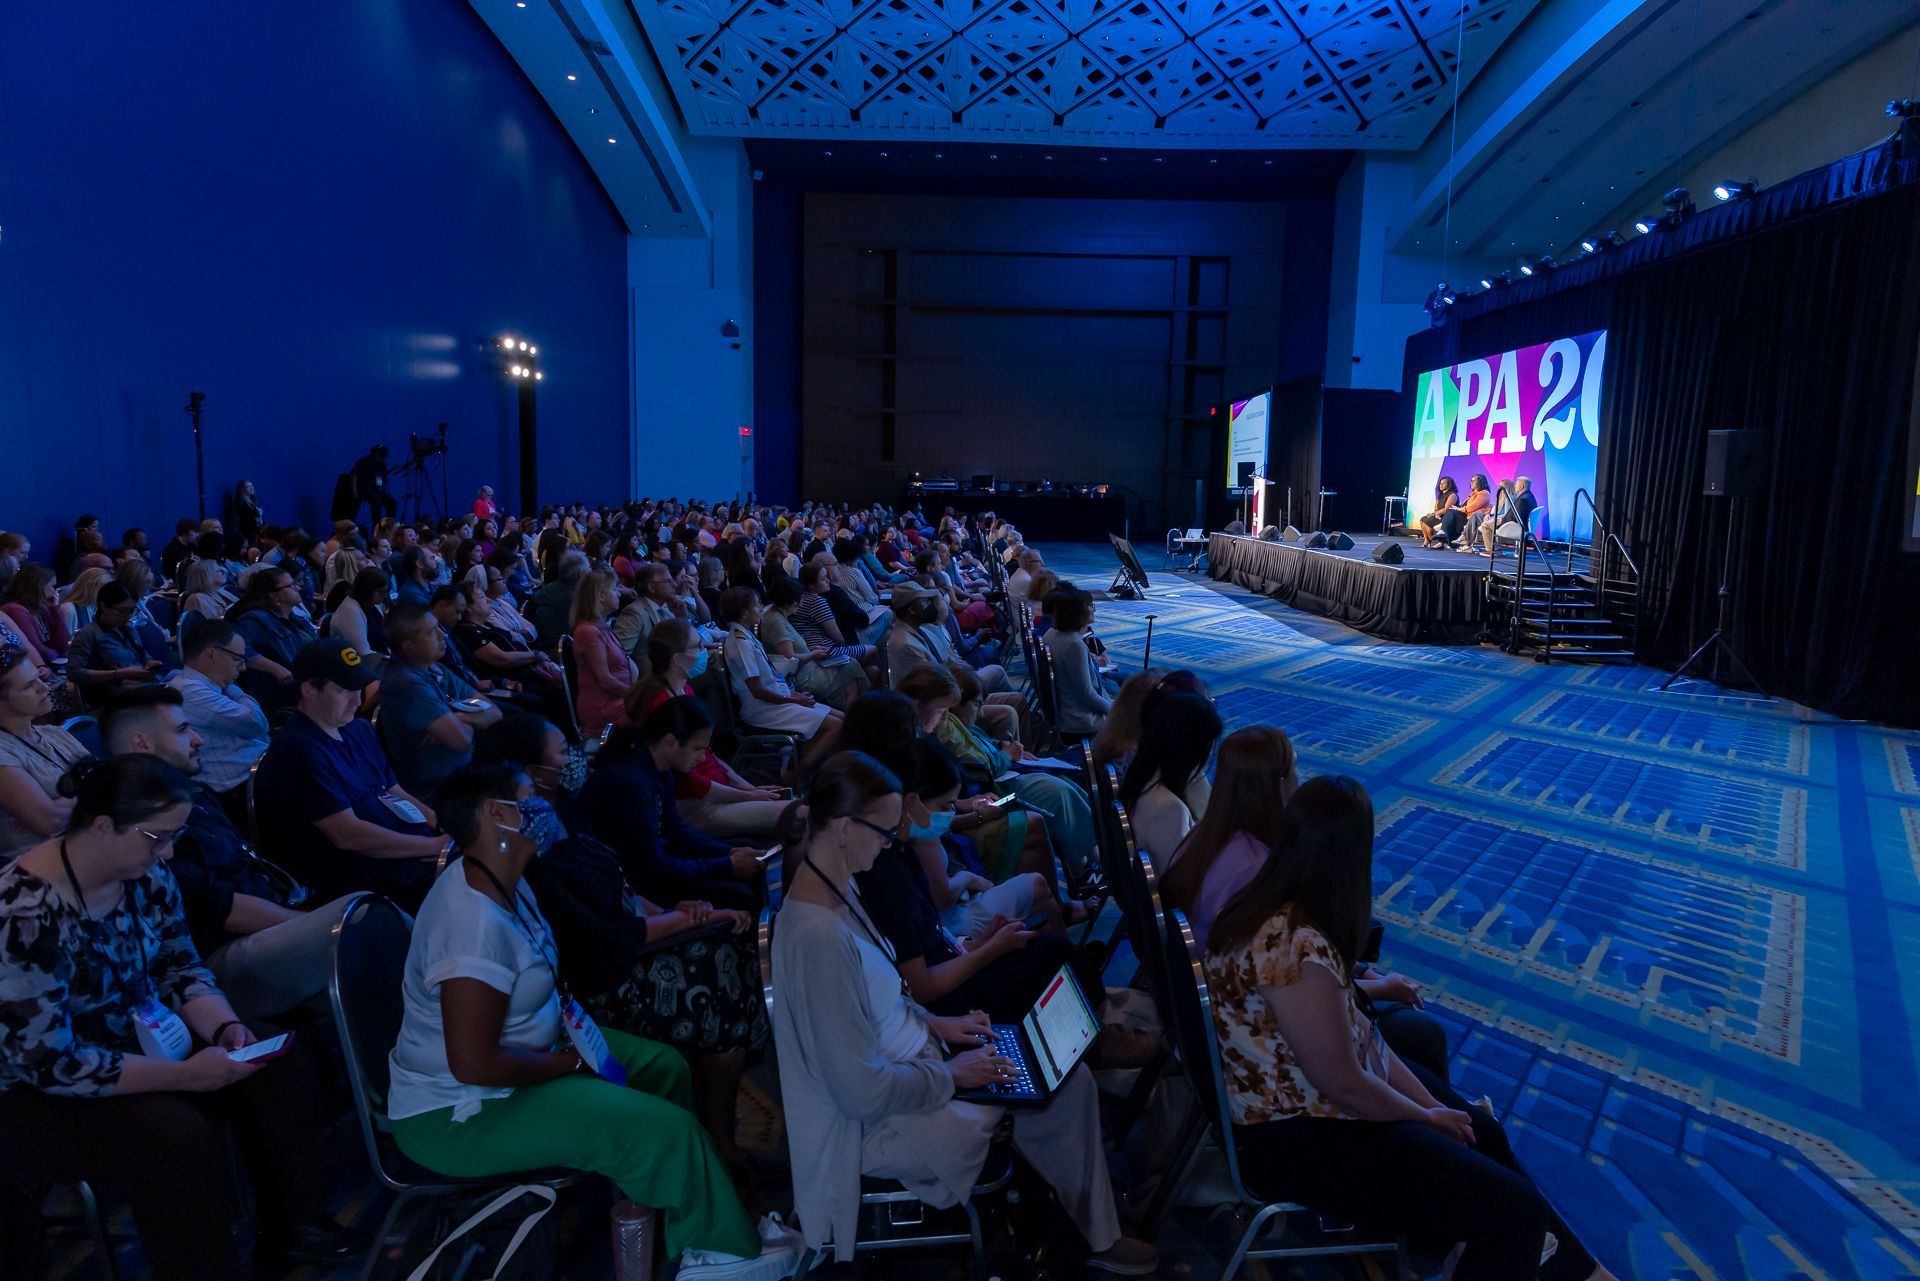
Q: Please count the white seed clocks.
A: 0